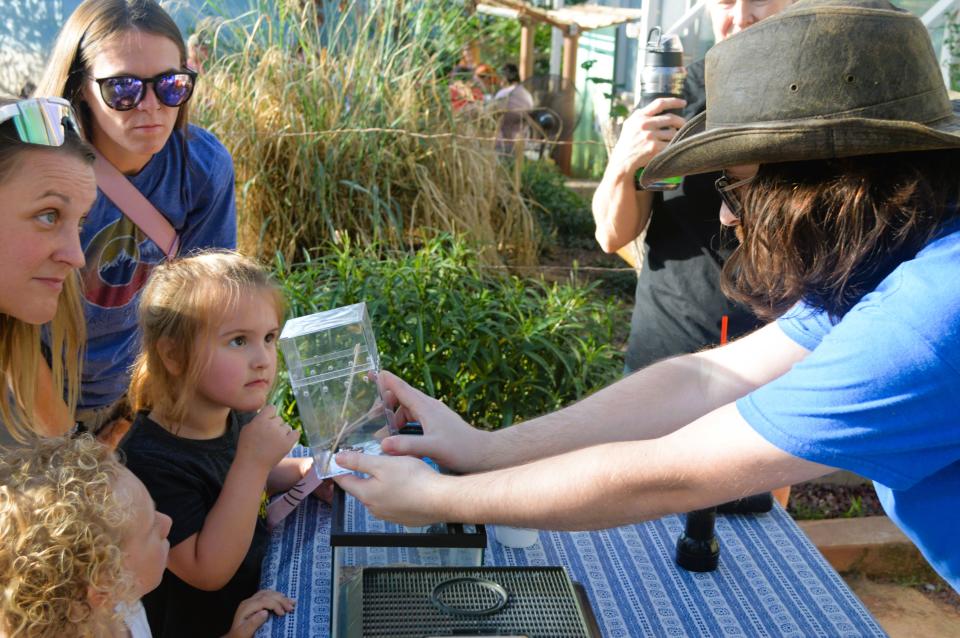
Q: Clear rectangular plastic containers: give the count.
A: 1